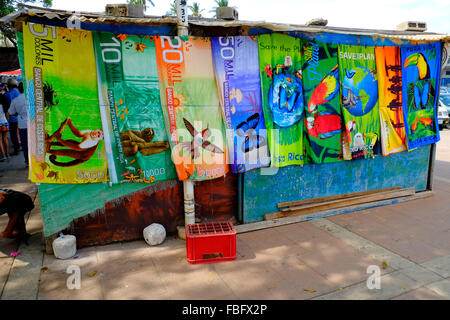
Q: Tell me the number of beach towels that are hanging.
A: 9